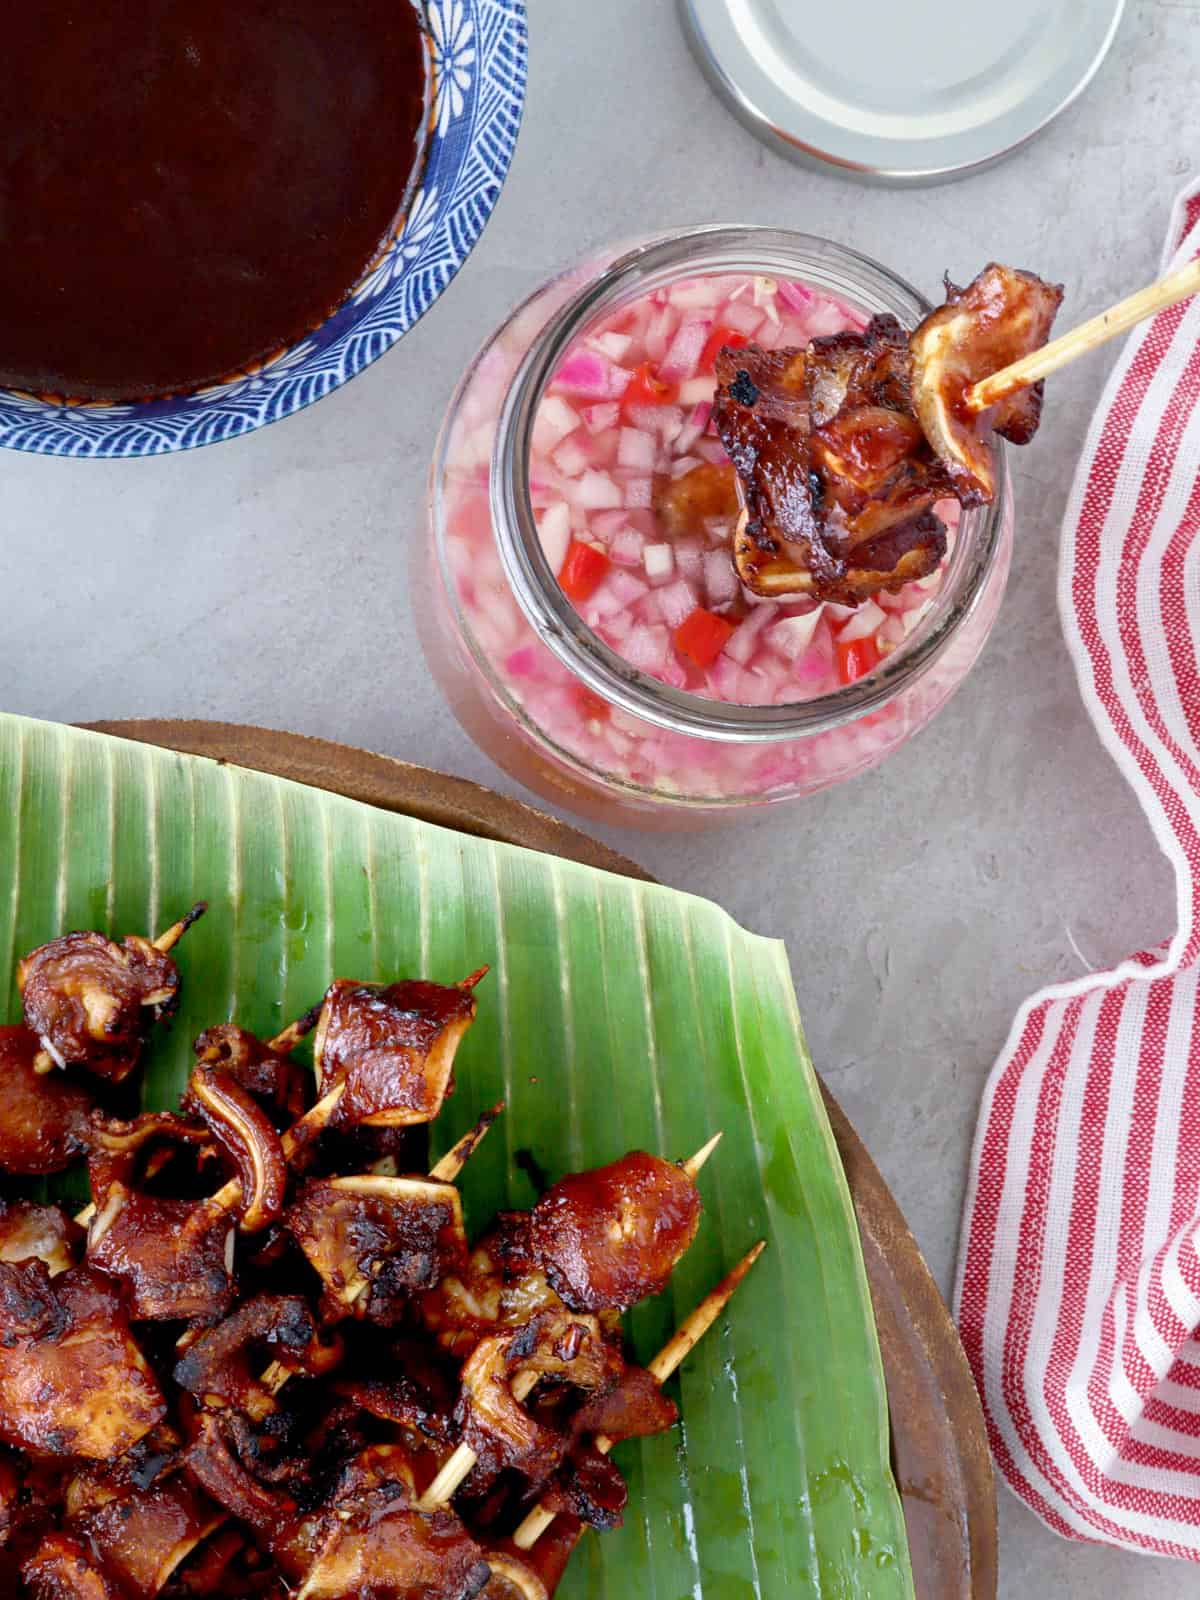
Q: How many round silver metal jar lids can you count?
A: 1